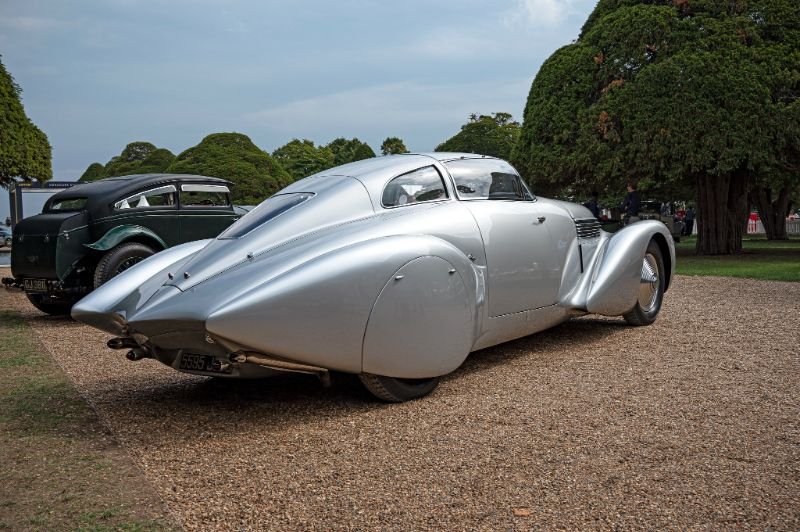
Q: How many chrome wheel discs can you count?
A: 1